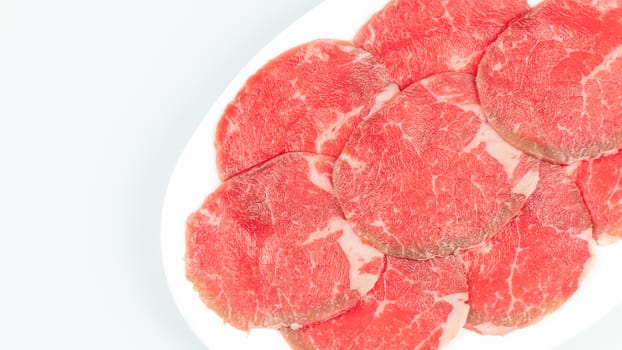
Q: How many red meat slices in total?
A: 8